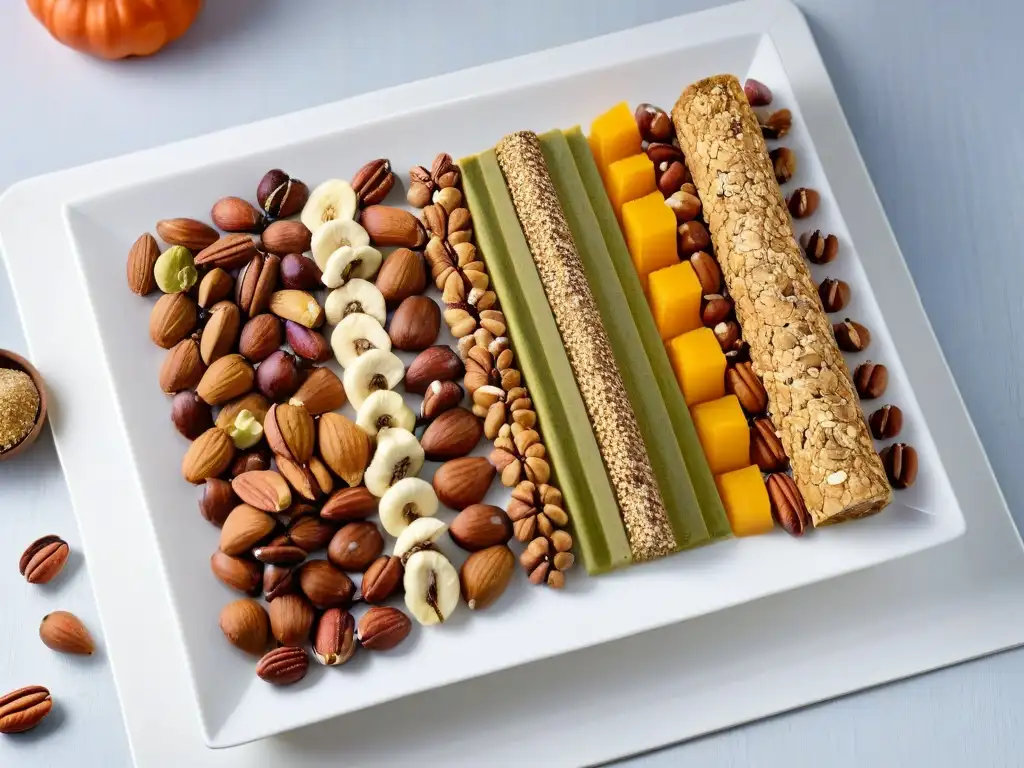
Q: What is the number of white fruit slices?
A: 11